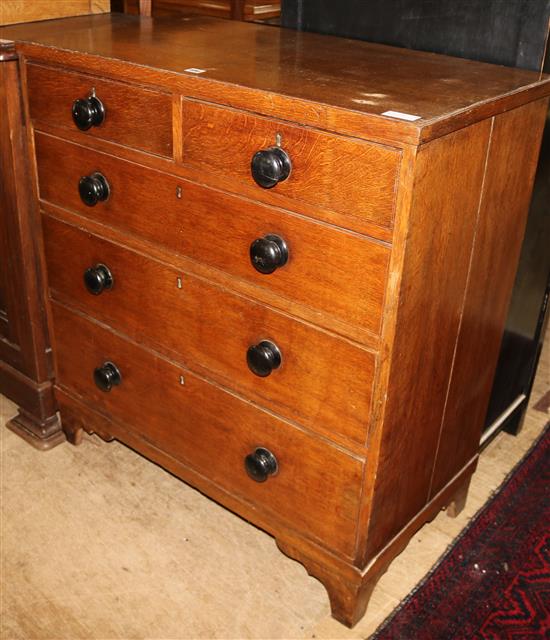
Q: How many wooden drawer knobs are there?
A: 8